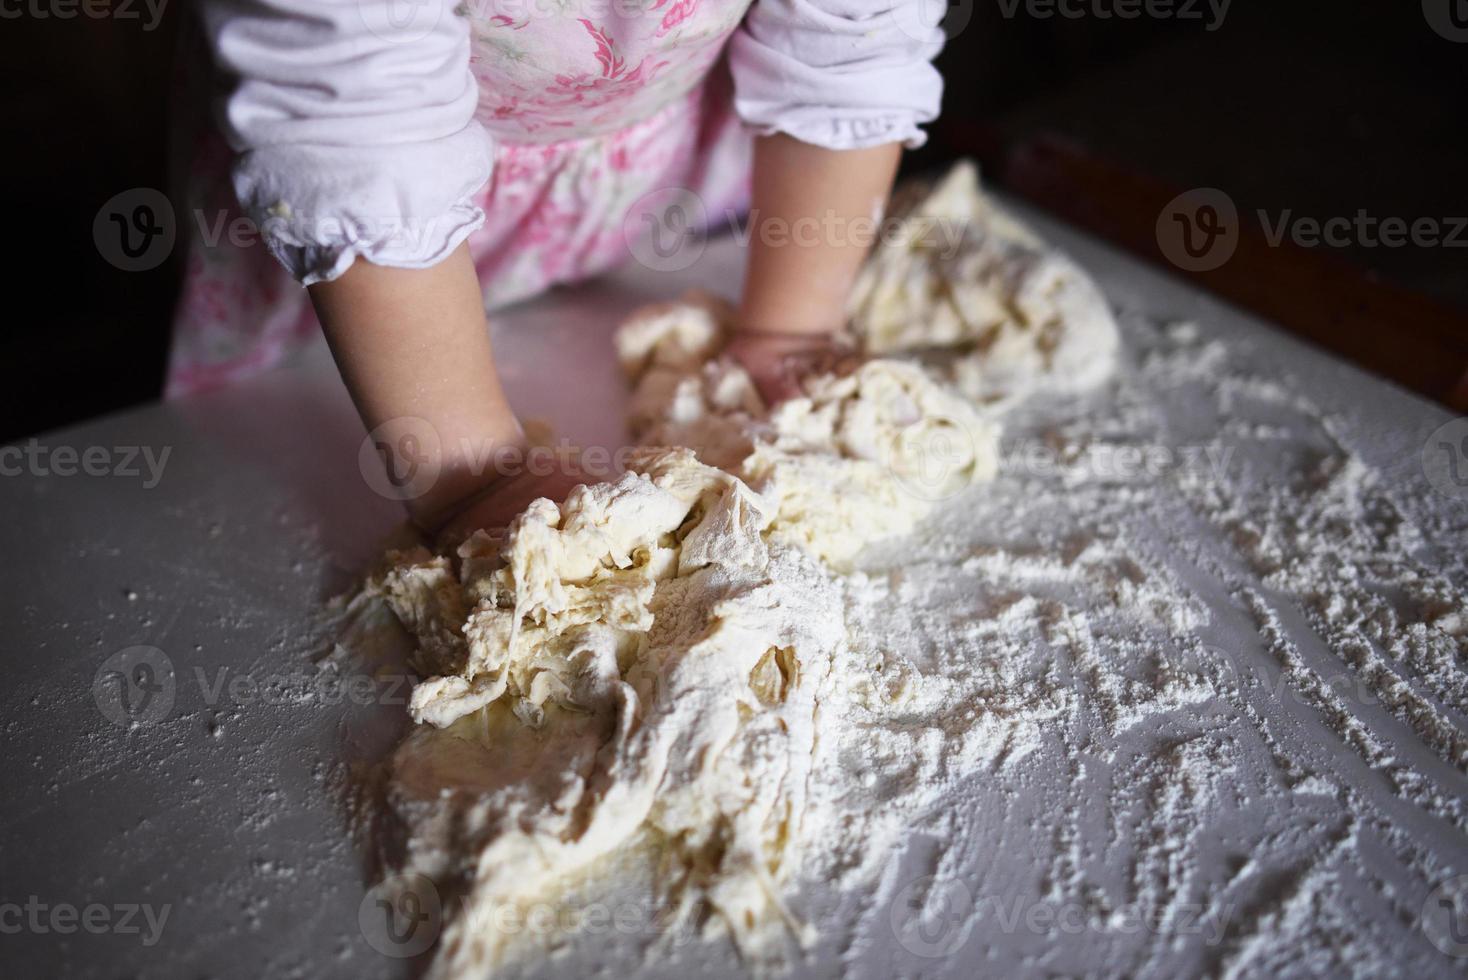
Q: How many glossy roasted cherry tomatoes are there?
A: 0